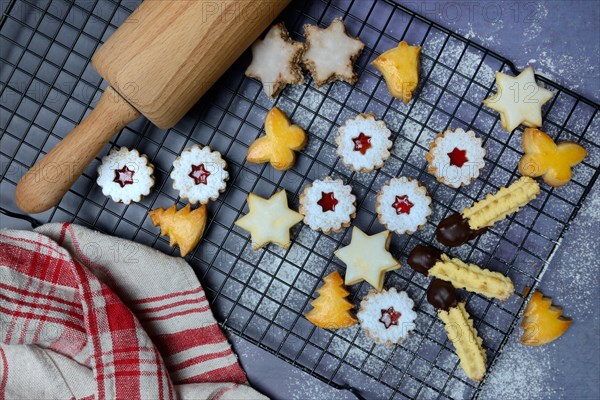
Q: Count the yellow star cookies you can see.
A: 3